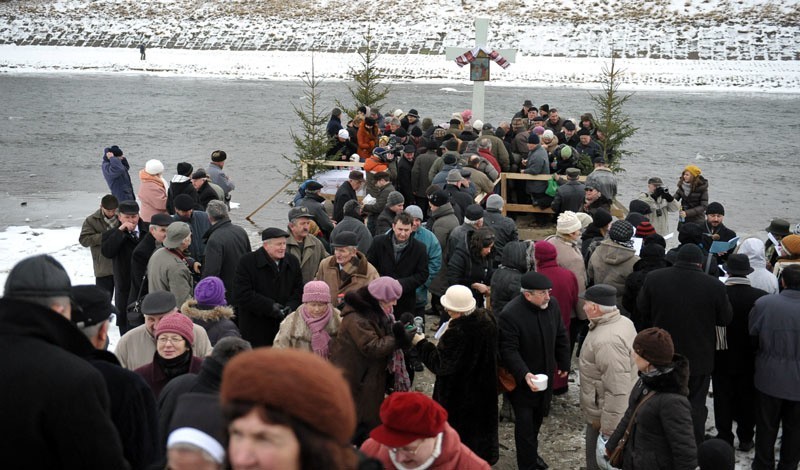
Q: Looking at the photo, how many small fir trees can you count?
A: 3